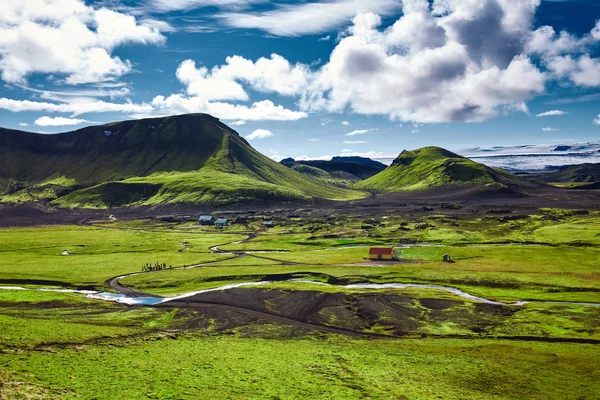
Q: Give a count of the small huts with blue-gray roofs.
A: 3